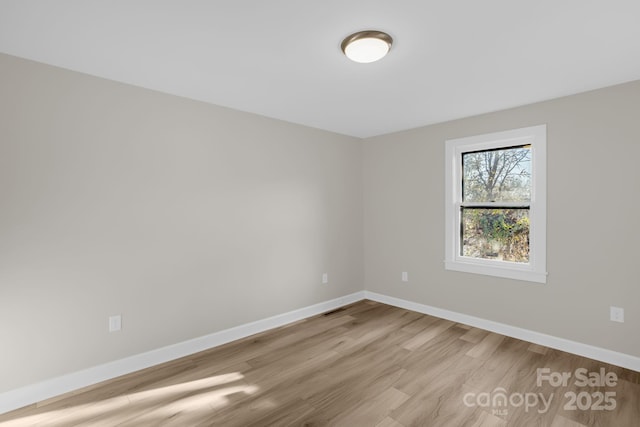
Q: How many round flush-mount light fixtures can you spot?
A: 1